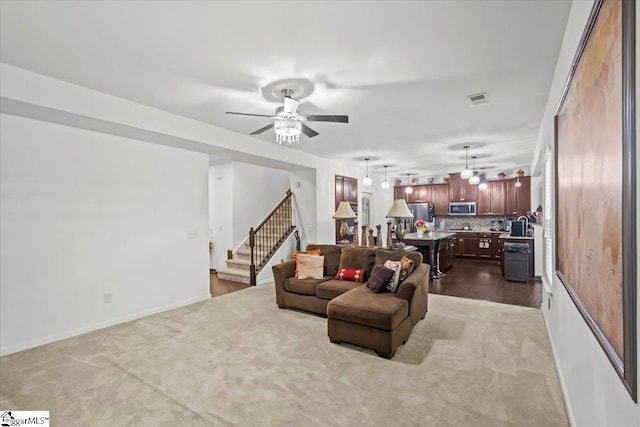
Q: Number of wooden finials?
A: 5